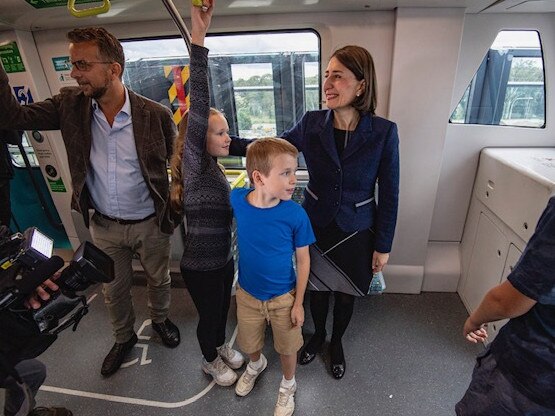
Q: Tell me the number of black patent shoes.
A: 2